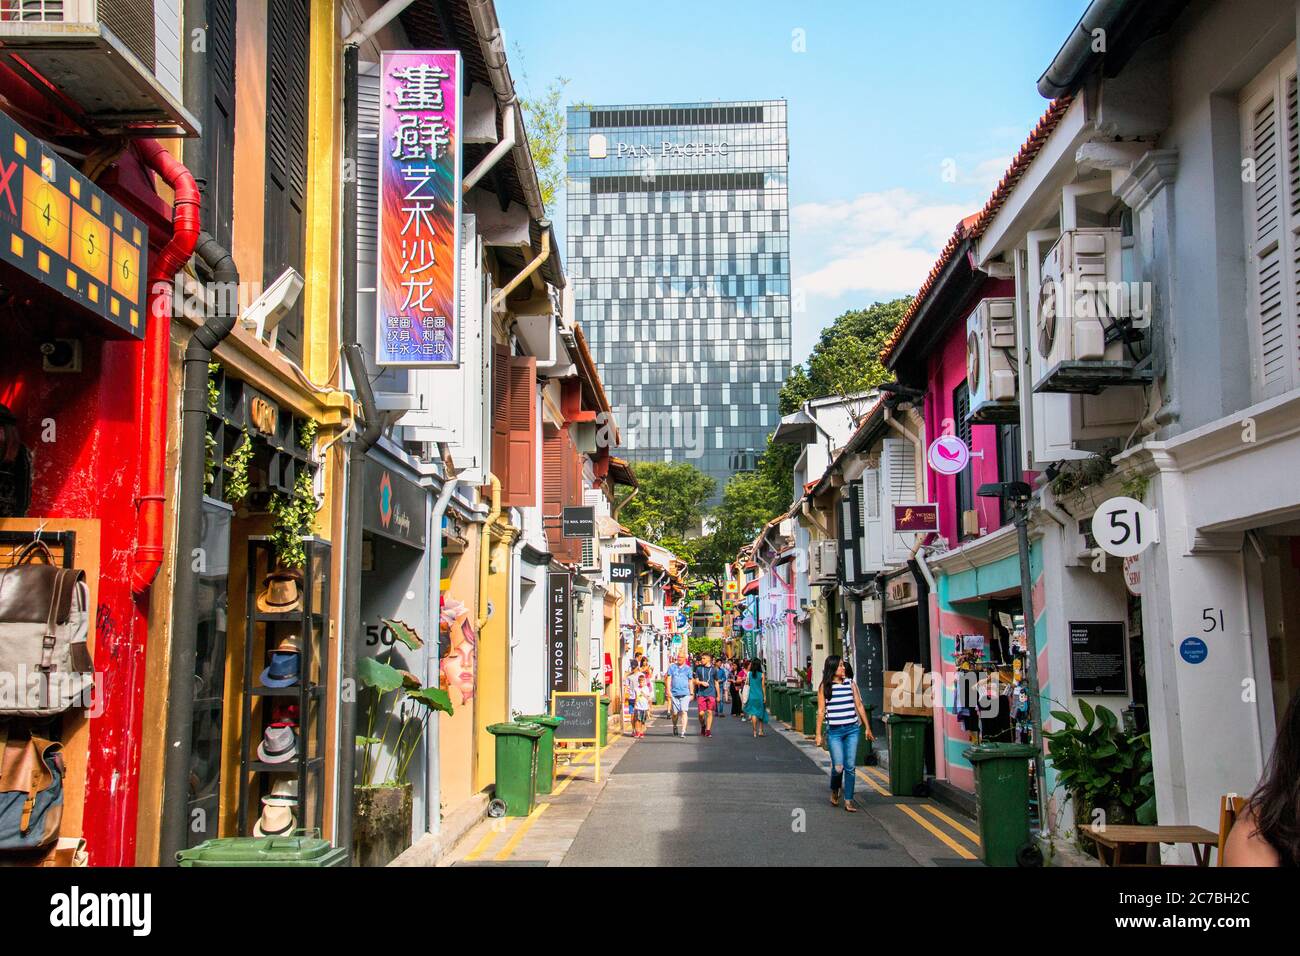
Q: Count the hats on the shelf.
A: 8